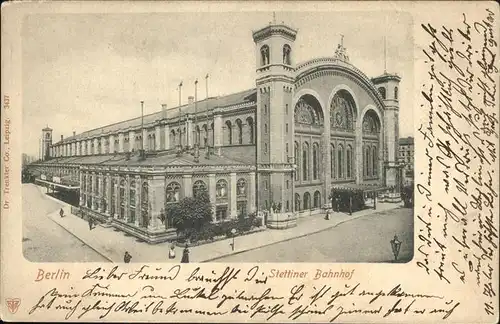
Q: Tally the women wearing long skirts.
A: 2